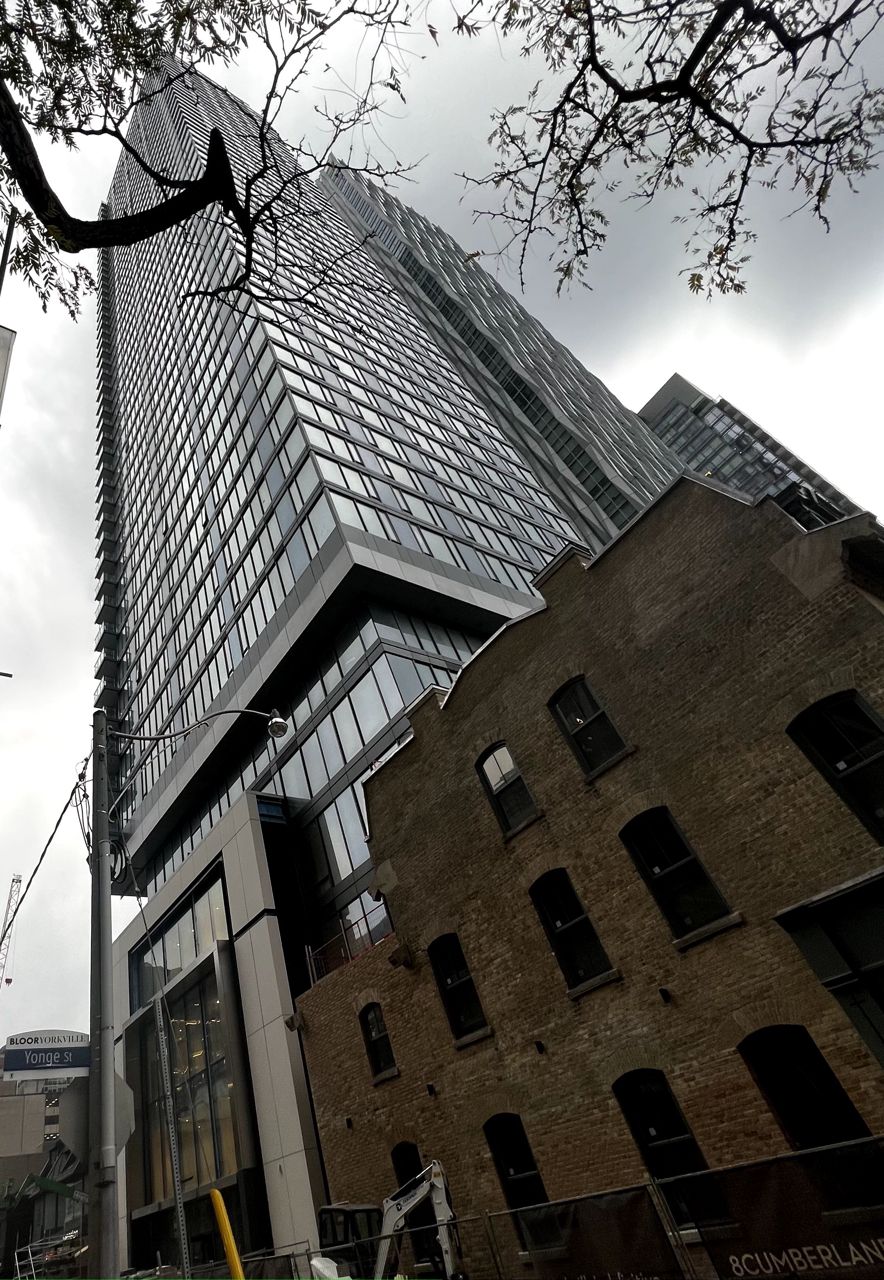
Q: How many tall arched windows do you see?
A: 11